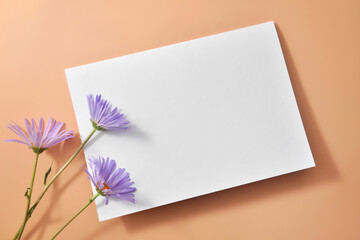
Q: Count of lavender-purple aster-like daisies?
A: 3